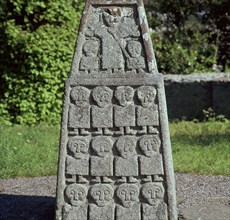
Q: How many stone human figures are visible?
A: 15